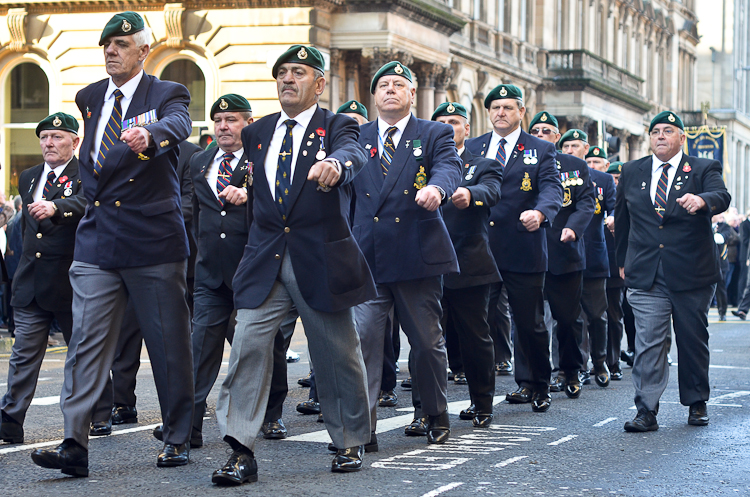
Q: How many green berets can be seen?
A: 13